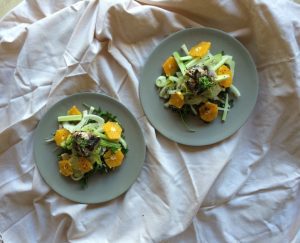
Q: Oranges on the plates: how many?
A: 11